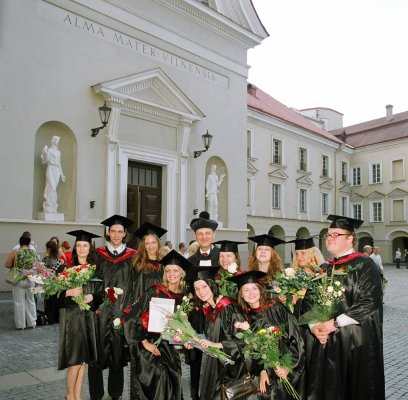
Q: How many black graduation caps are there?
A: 10